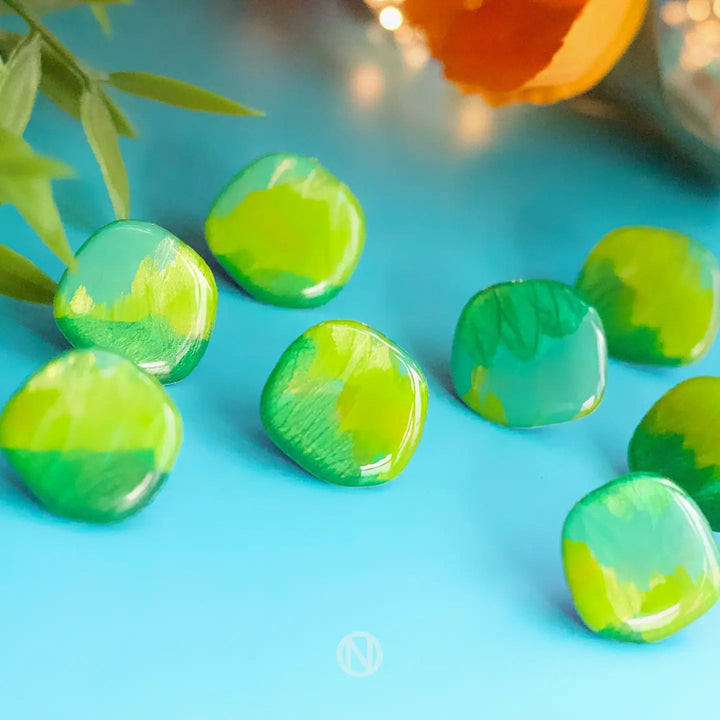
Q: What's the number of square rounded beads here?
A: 8